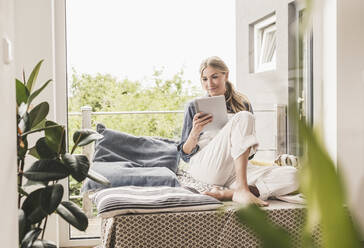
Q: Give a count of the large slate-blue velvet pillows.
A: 2